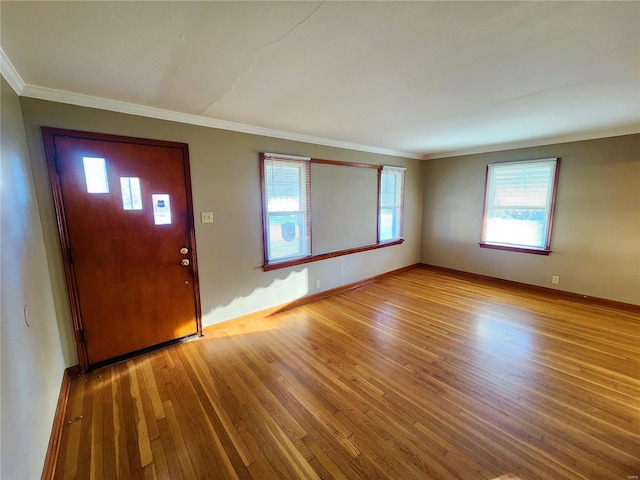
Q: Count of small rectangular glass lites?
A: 3